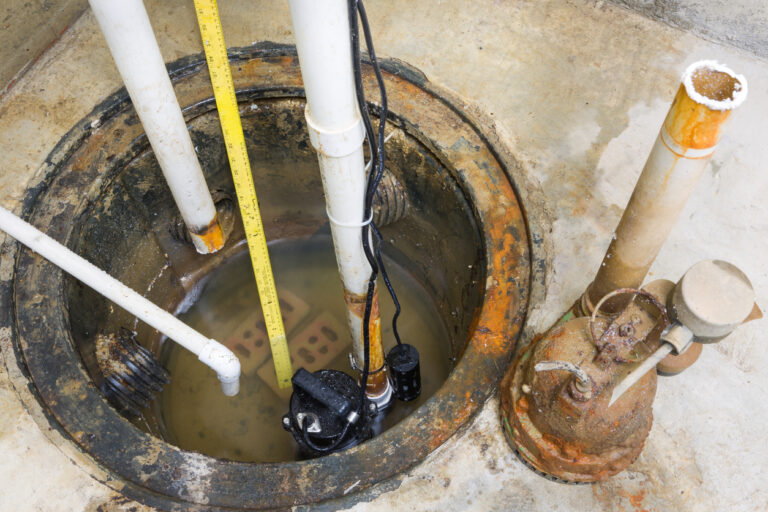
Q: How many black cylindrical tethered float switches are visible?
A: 1